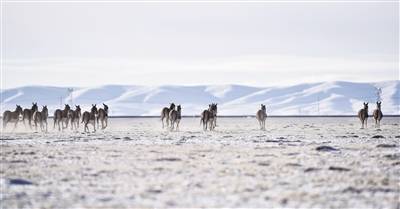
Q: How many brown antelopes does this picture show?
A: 14